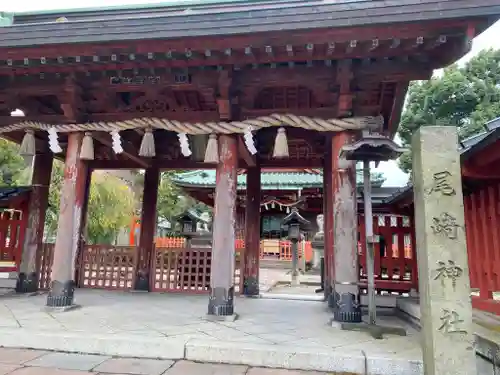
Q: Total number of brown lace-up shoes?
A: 0